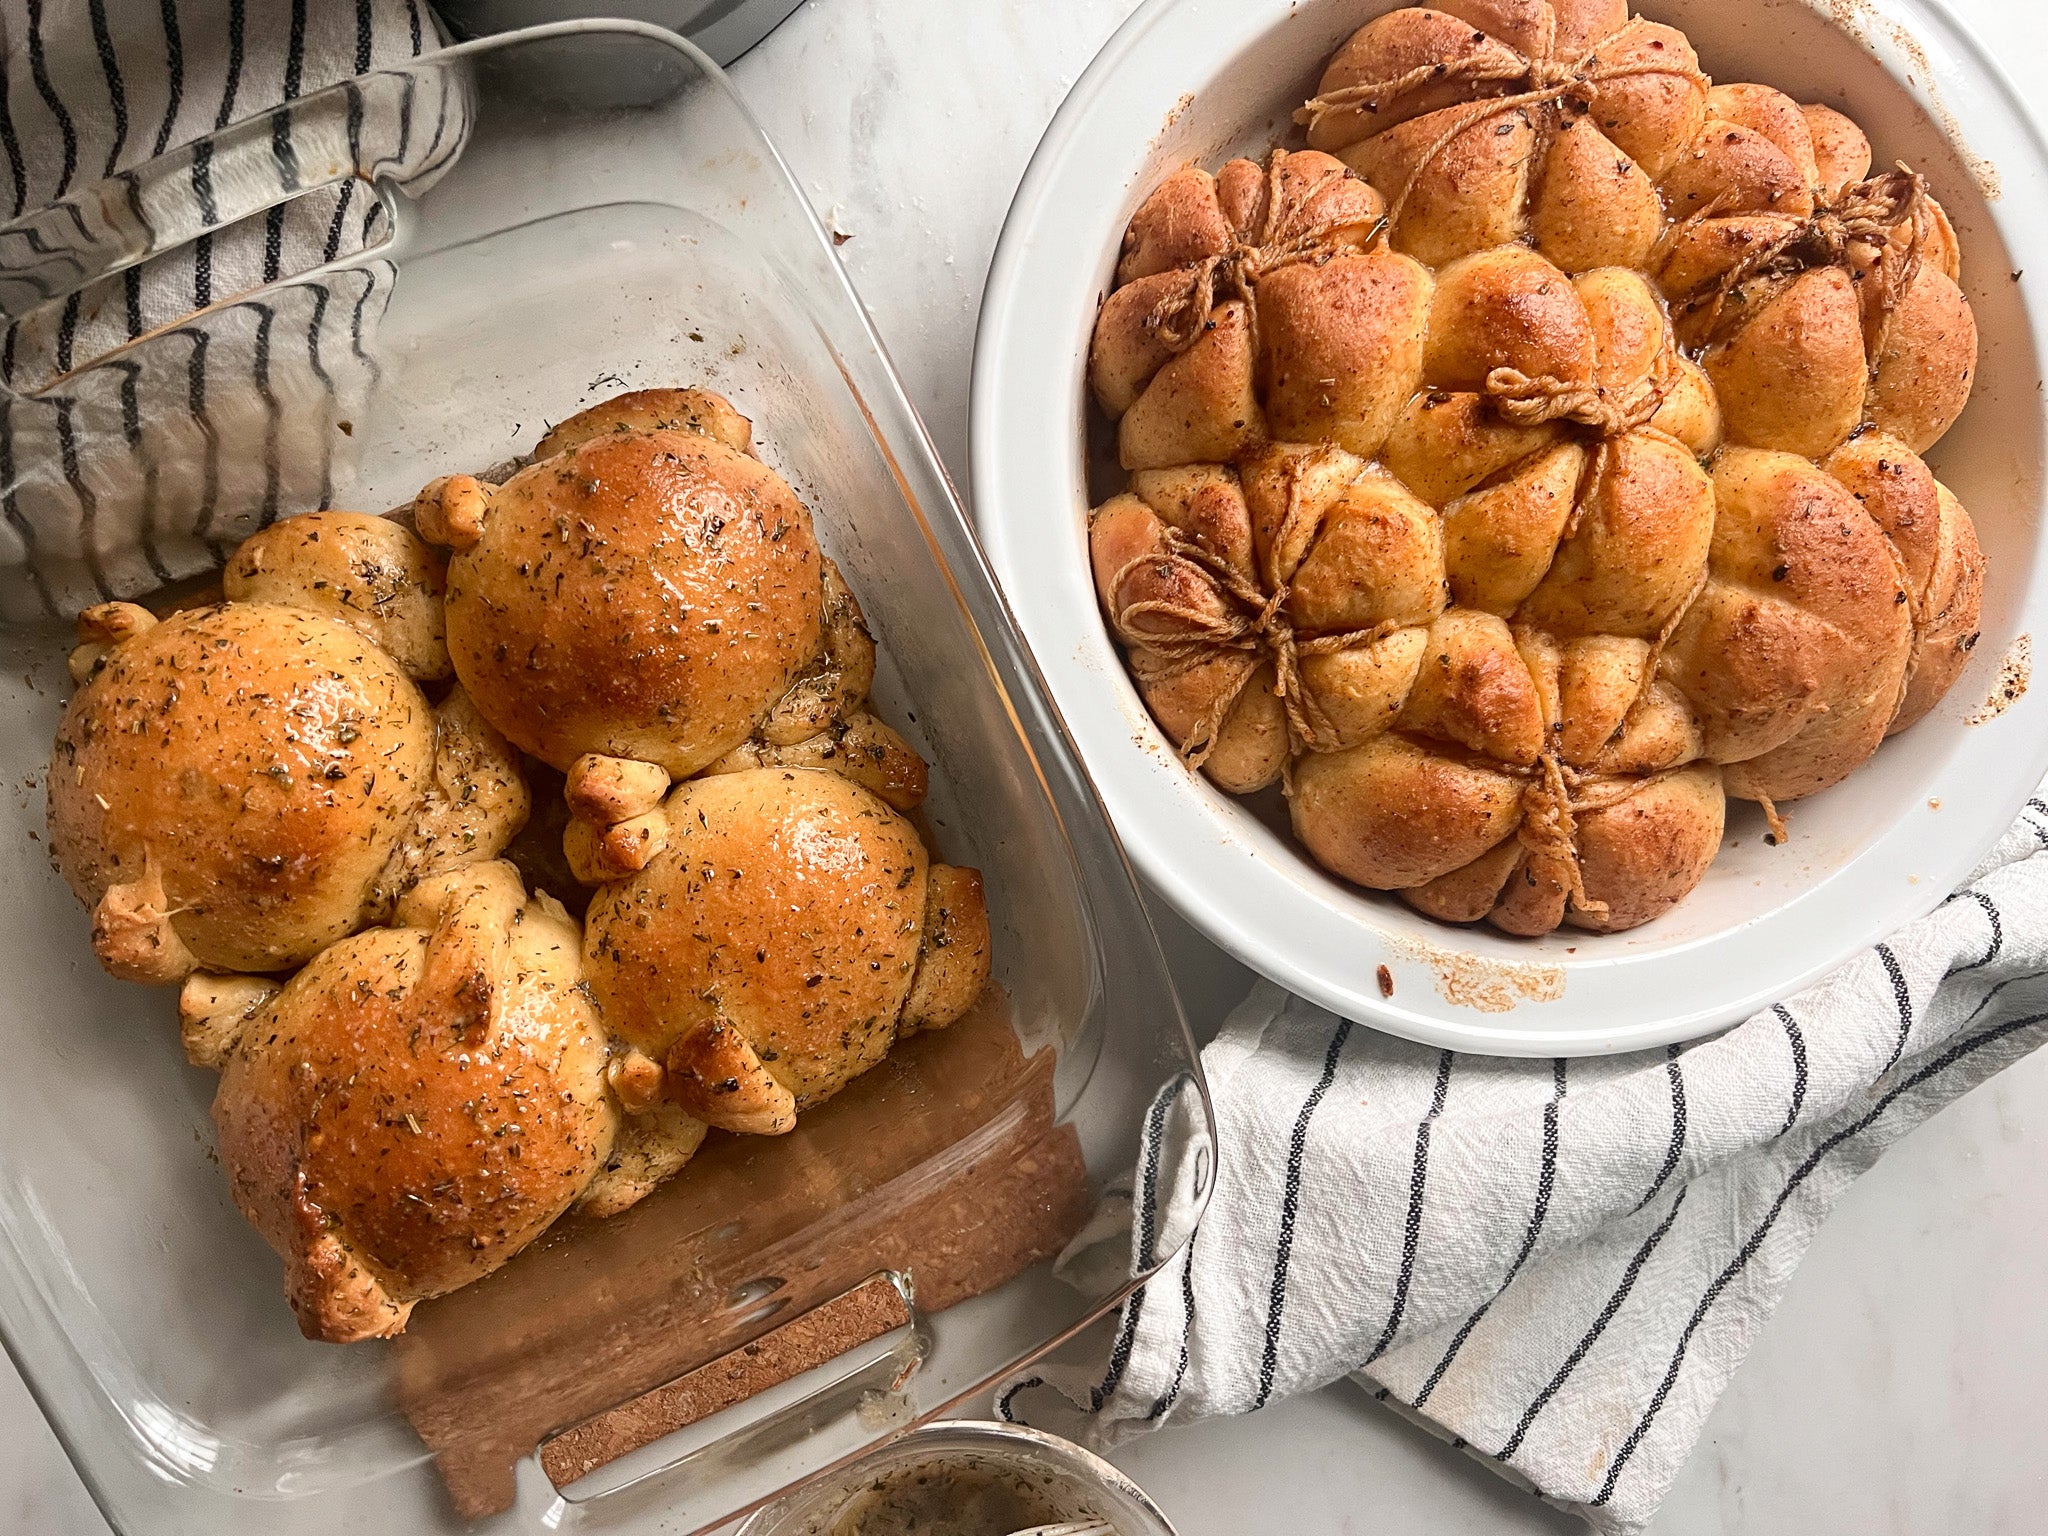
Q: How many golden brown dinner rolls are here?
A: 11